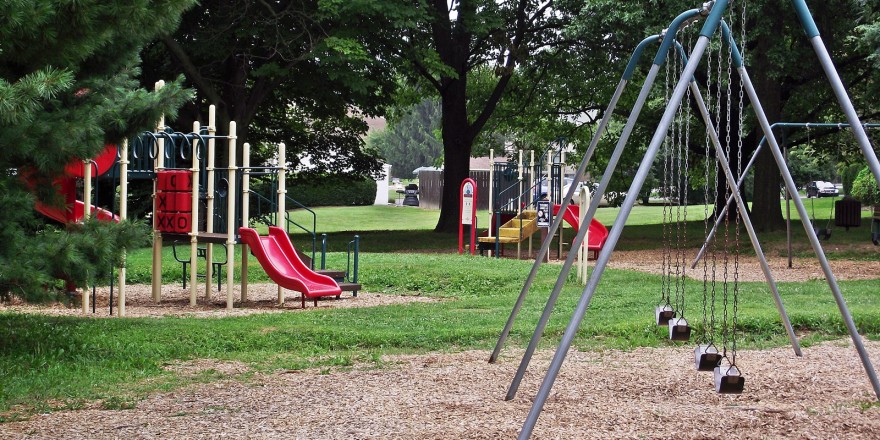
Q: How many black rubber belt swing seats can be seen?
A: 4